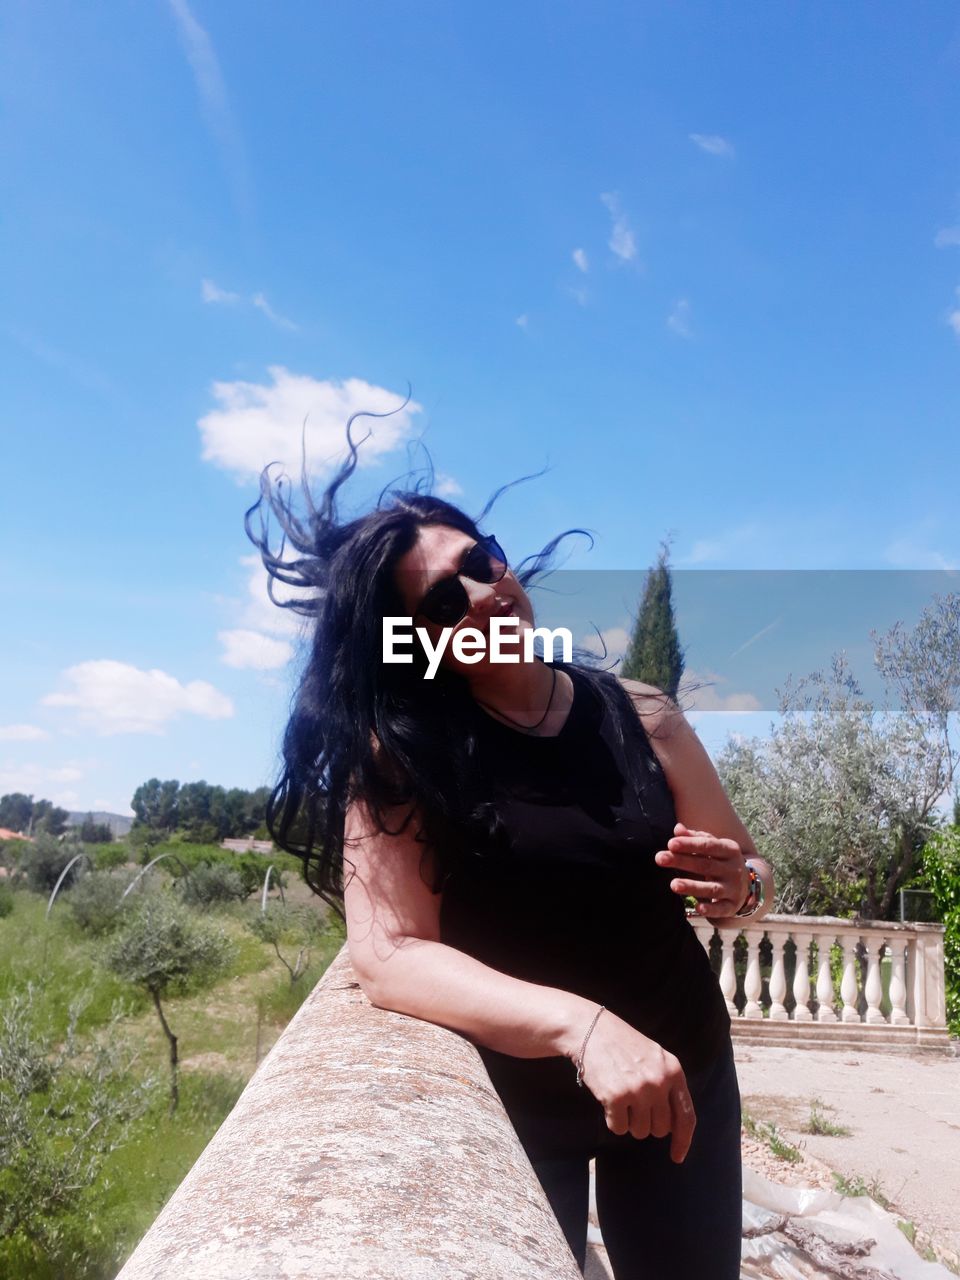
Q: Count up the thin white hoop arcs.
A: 3